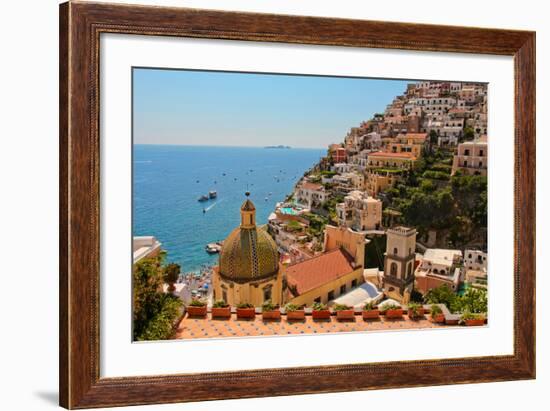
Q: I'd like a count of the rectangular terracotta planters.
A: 12